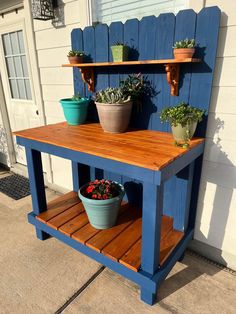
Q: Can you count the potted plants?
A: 7